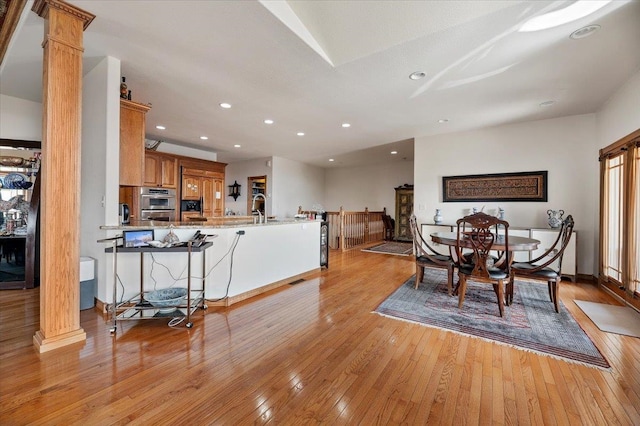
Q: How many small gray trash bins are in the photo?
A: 1